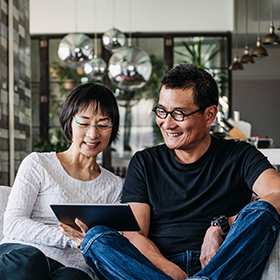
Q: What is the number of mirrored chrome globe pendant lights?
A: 4